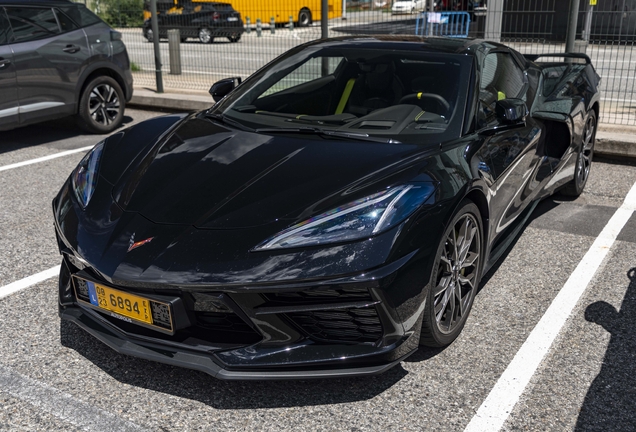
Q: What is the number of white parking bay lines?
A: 3